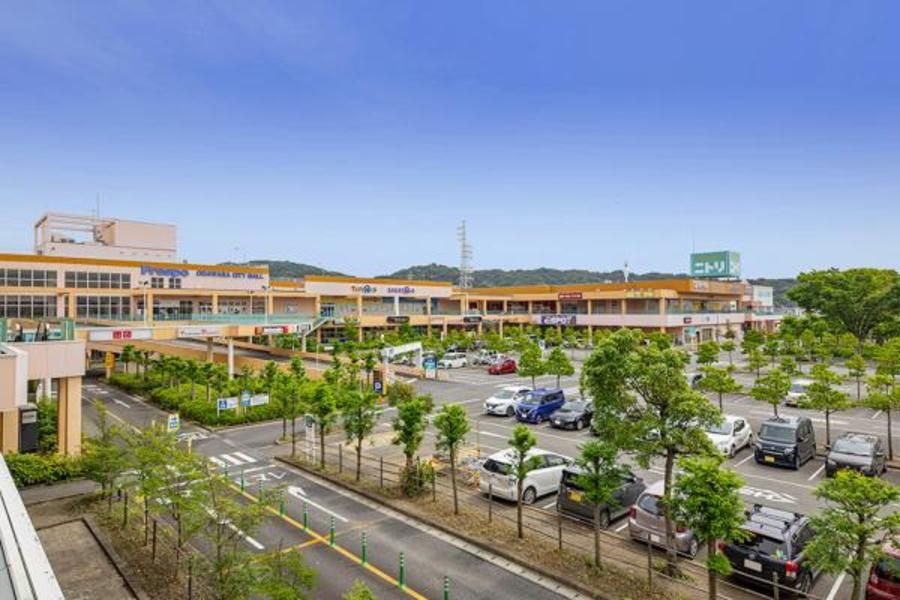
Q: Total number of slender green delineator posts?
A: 9